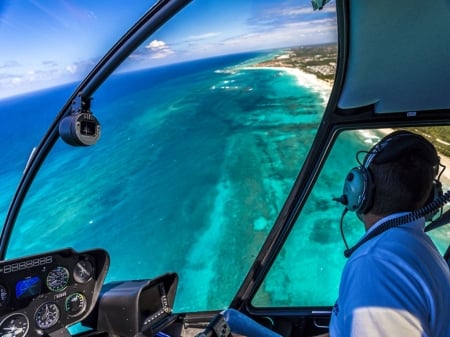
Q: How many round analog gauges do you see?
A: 6